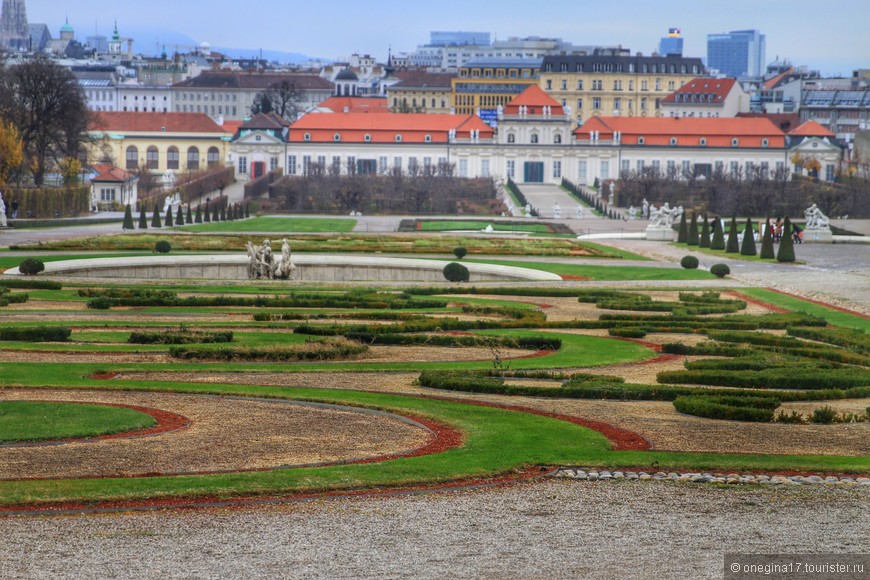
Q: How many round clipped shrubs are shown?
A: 6